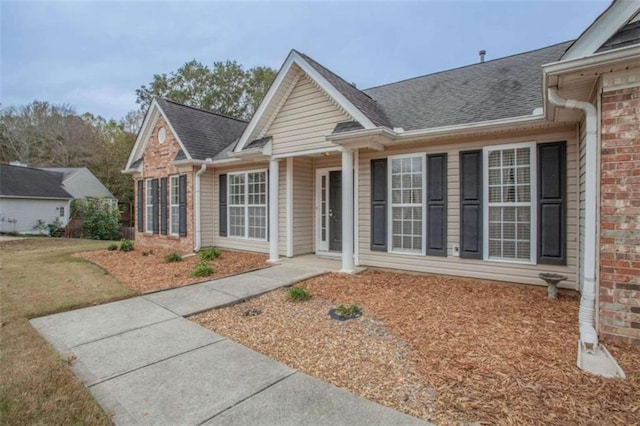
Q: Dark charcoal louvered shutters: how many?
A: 10